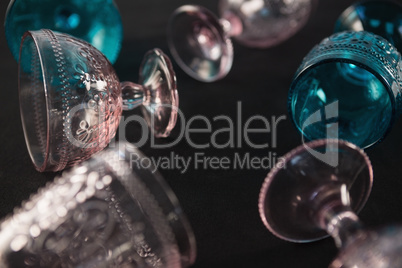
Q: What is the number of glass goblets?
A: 6